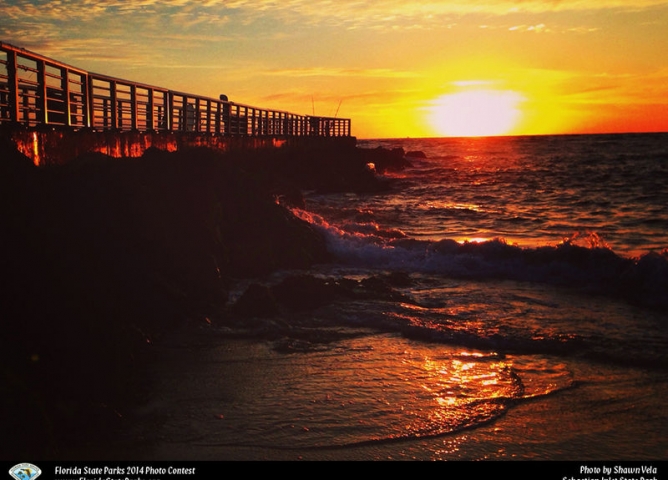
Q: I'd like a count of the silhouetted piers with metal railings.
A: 1